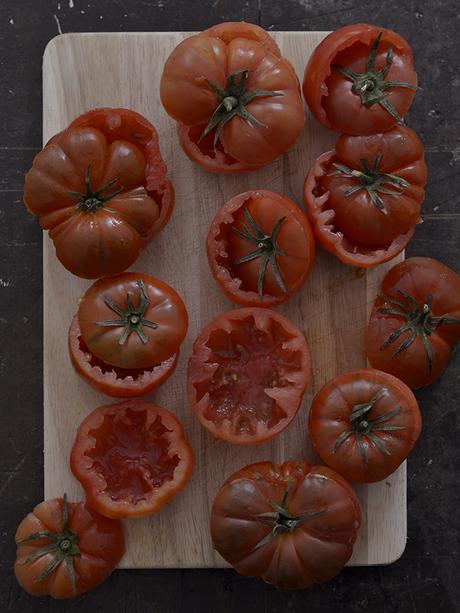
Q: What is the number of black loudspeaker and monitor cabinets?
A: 0